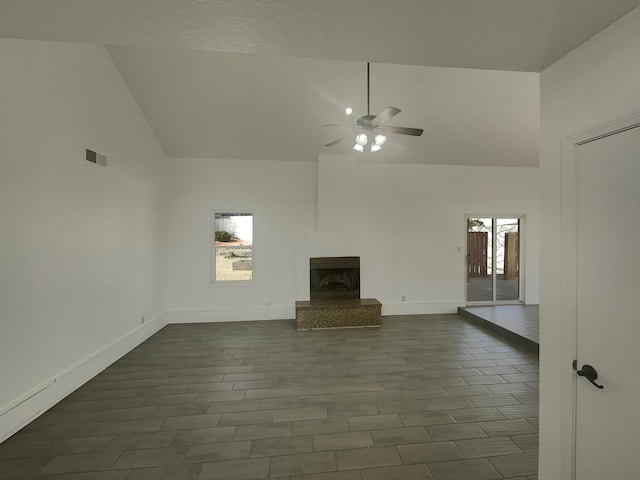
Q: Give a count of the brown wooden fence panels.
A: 2